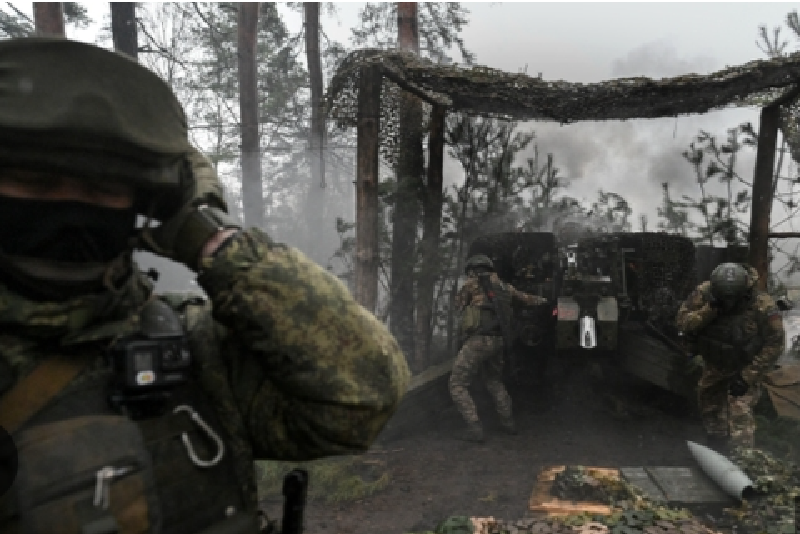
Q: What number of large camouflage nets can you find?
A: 1